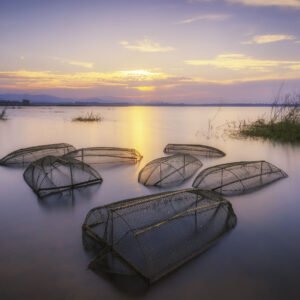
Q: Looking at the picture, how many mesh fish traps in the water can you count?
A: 7